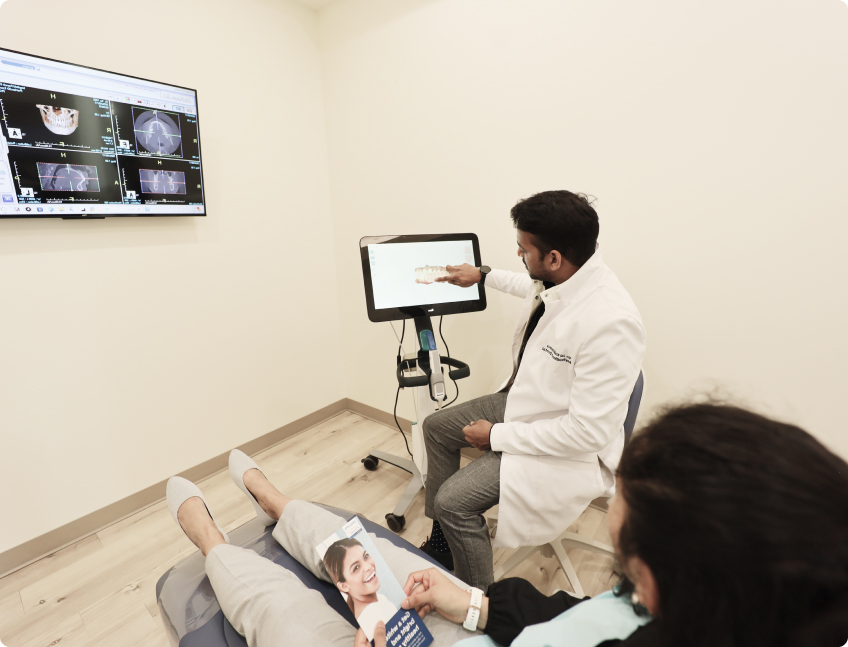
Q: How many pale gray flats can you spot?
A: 2